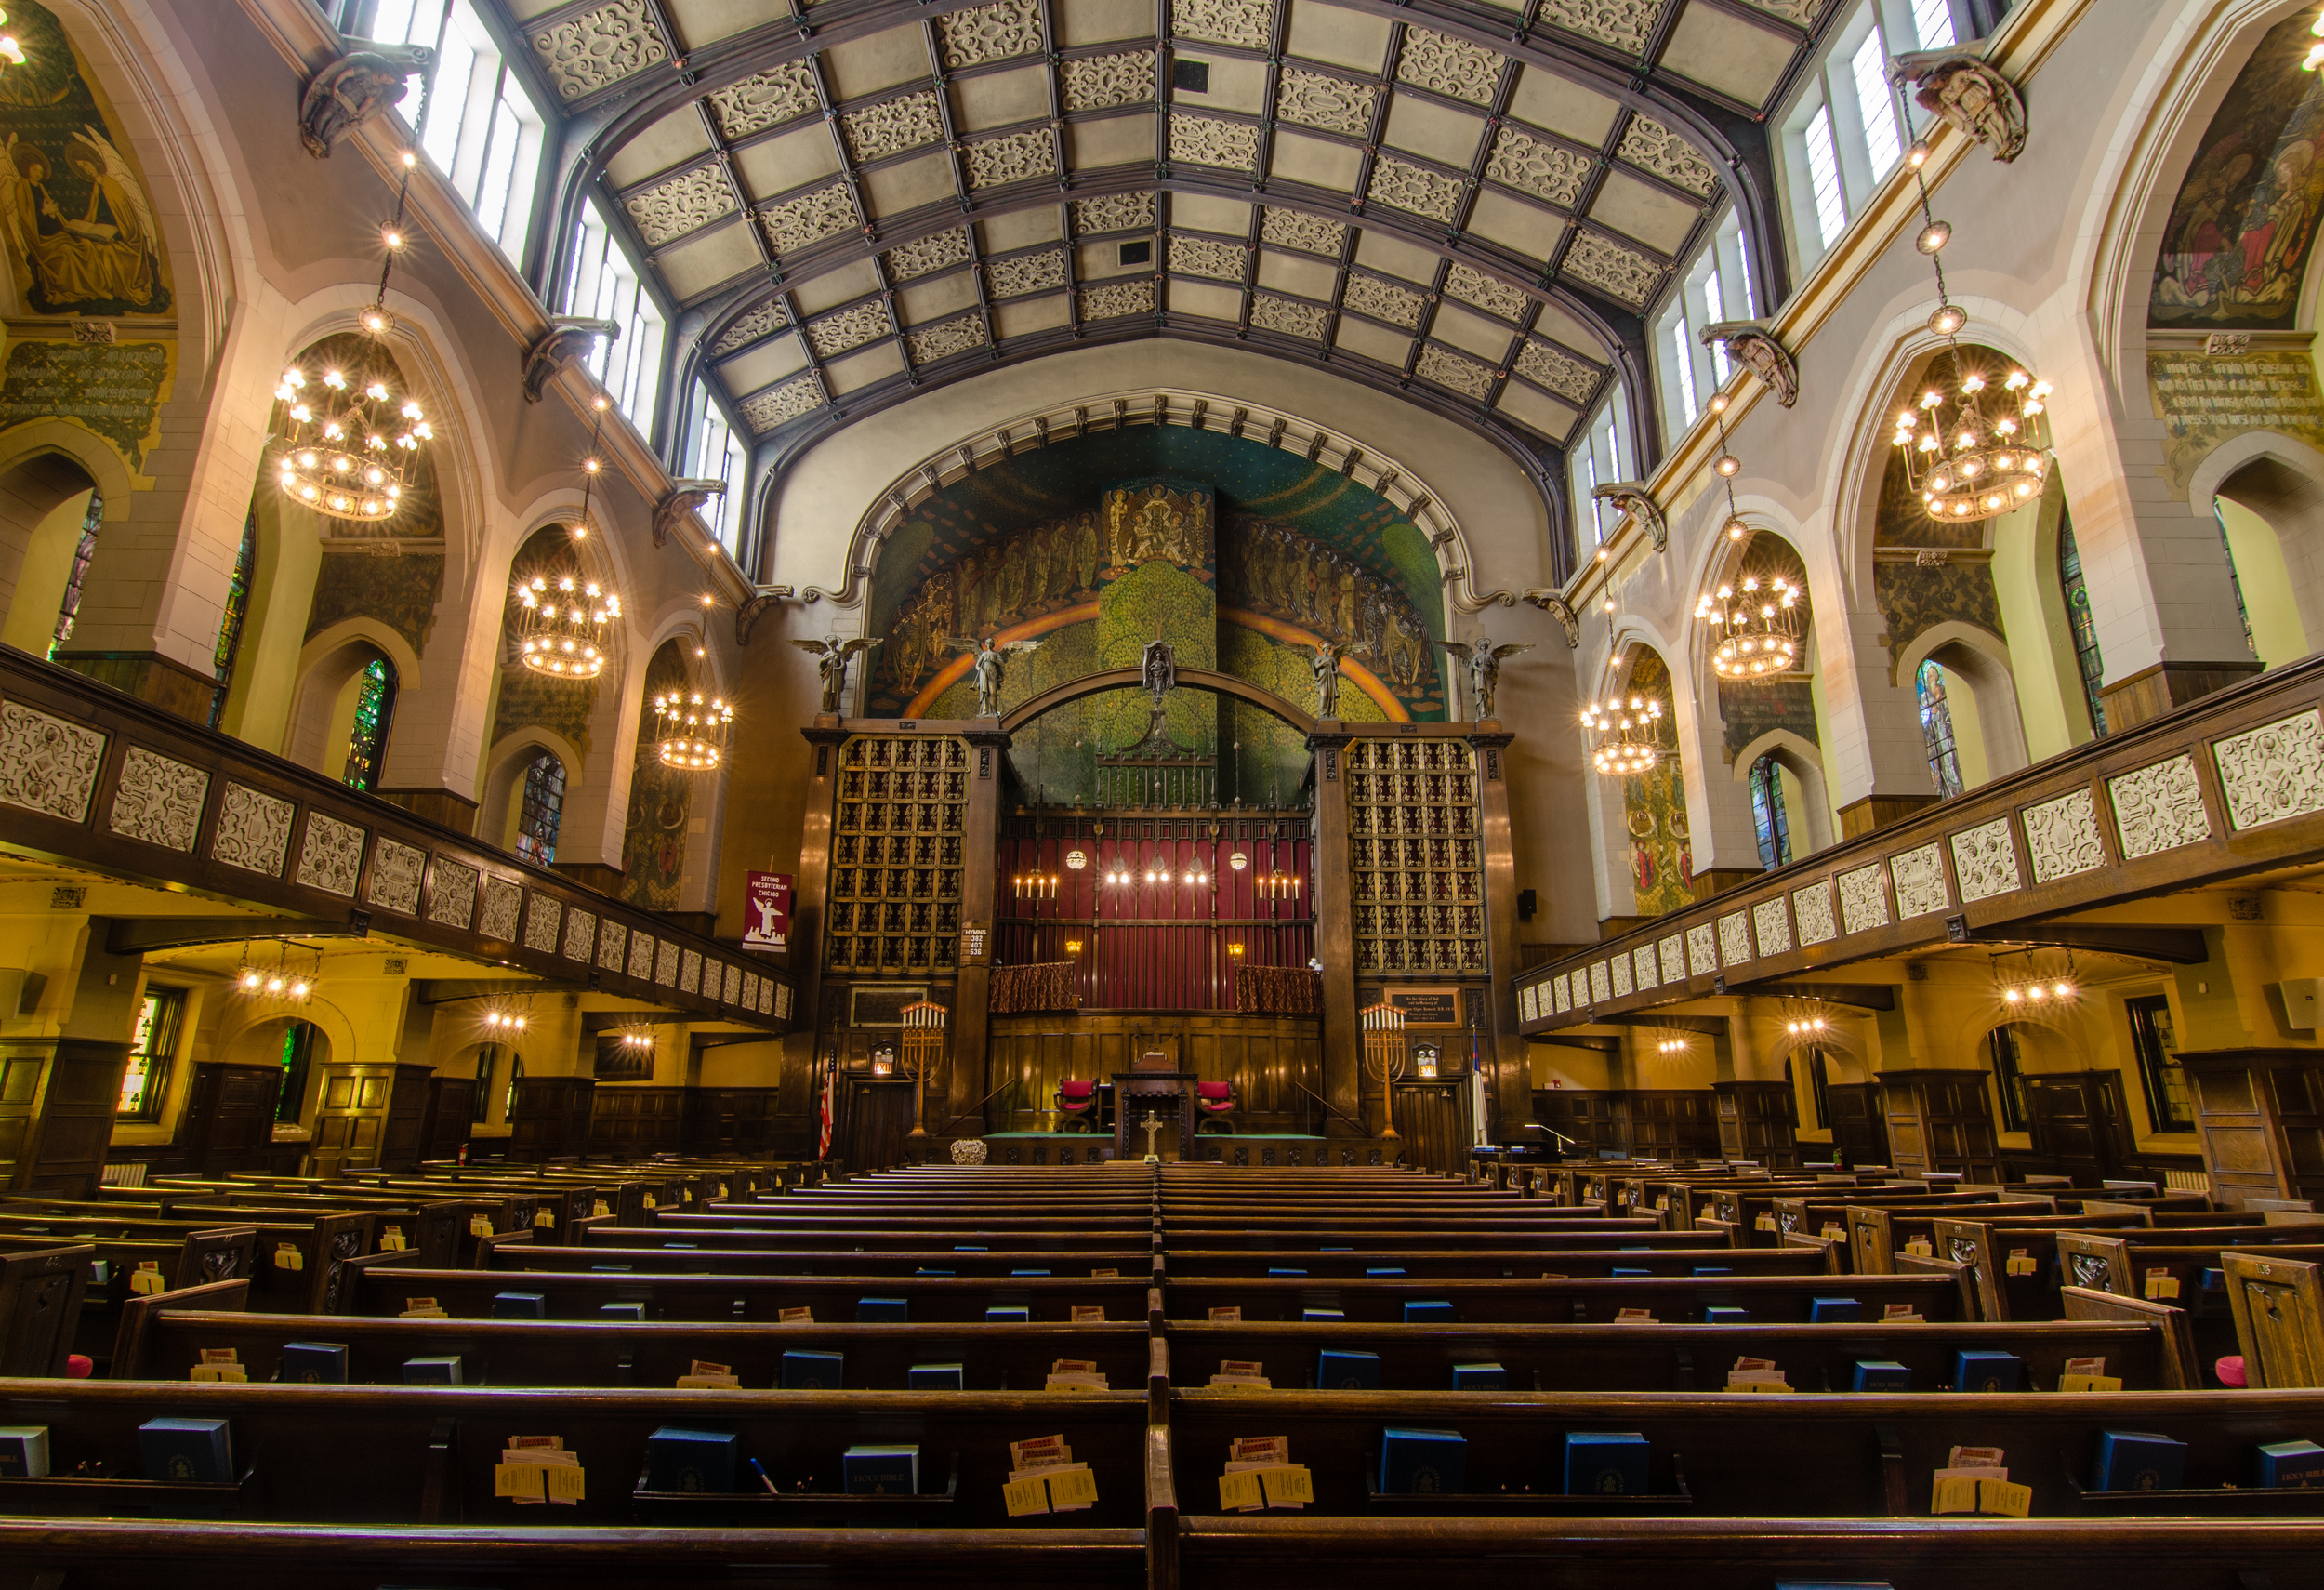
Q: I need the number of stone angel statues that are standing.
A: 4